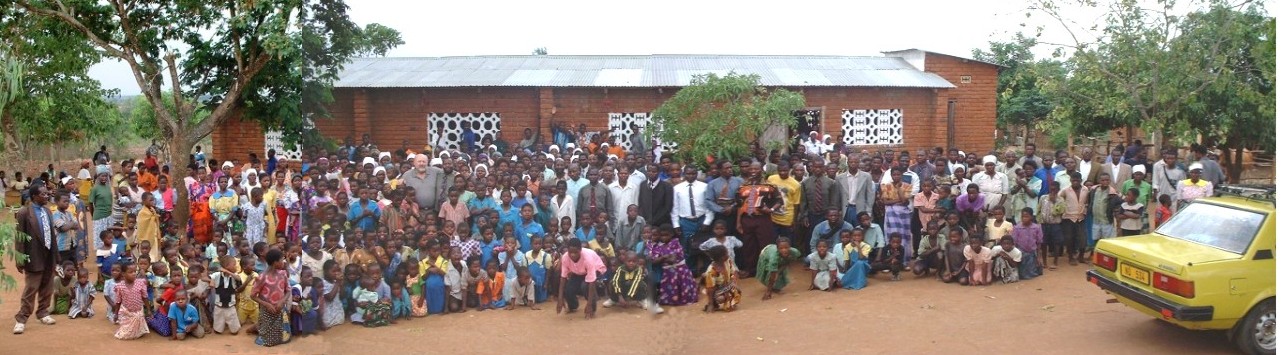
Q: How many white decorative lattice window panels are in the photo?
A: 4